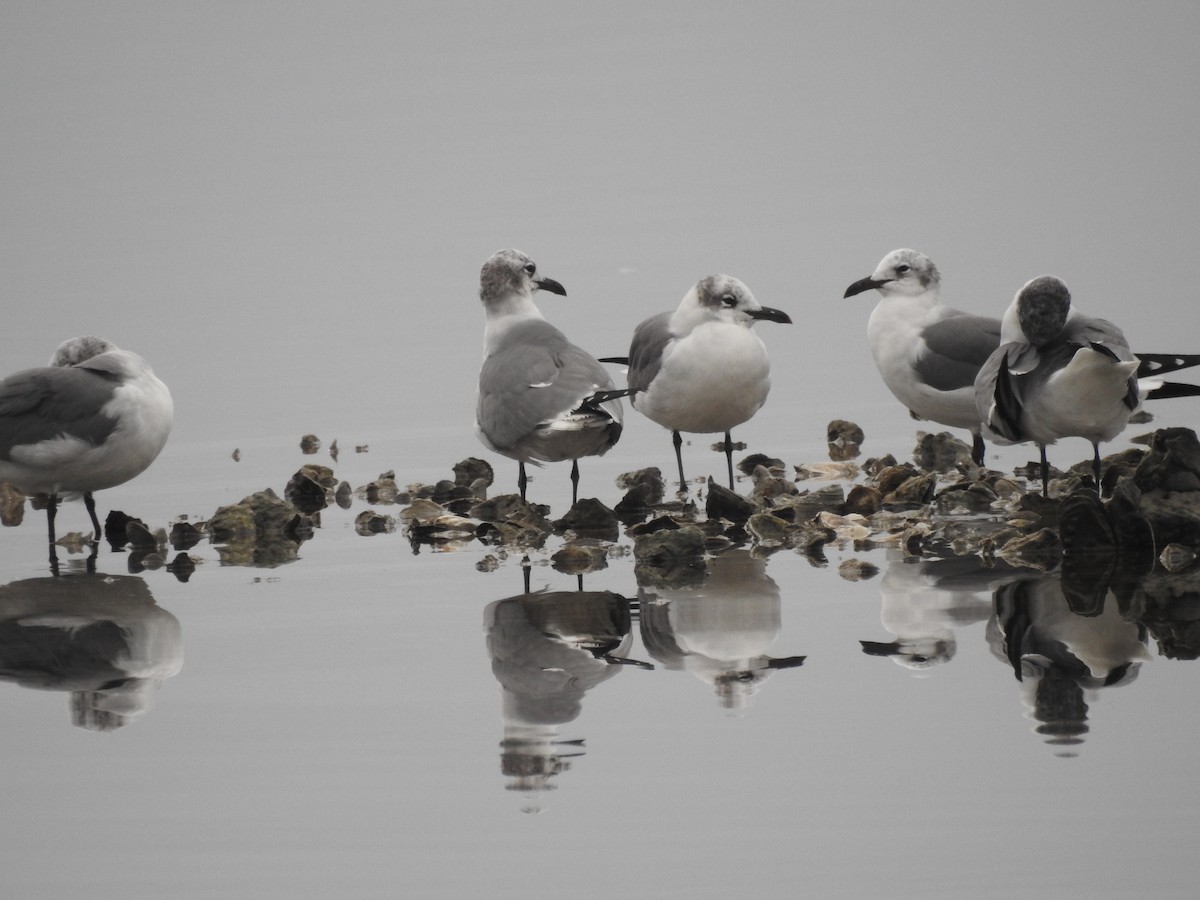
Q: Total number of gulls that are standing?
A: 5